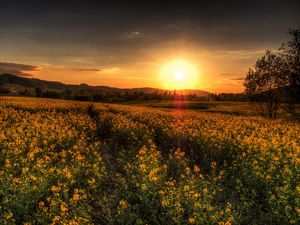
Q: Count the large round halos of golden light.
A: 1